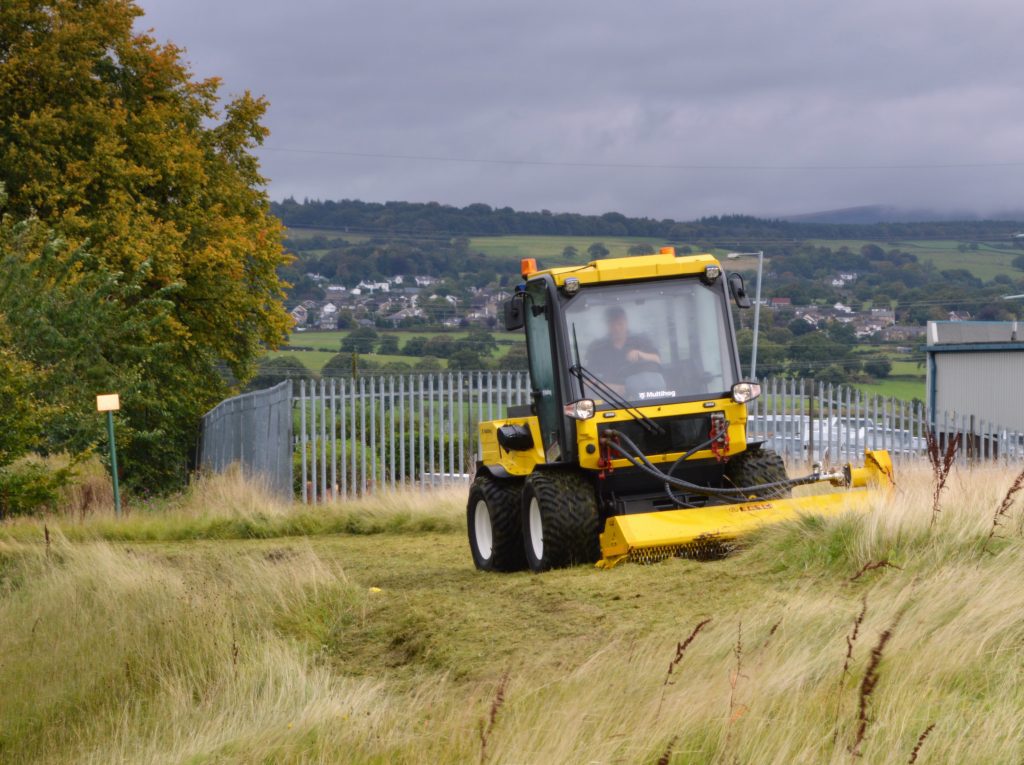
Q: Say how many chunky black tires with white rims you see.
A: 2